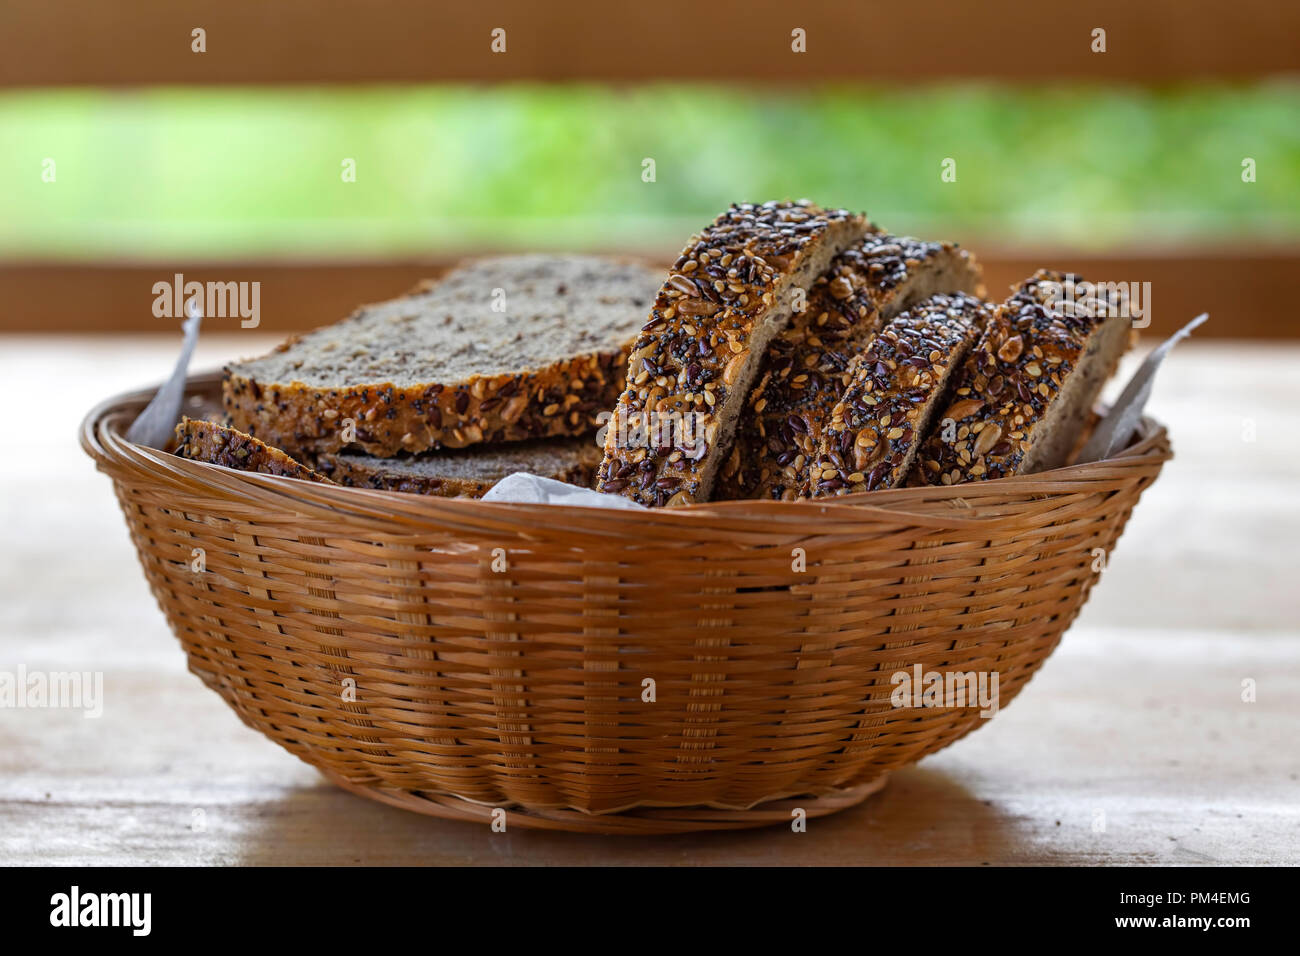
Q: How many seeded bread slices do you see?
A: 7